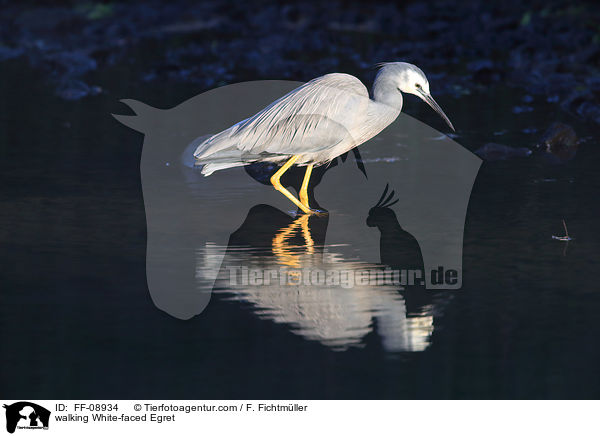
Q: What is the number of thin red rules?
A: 0